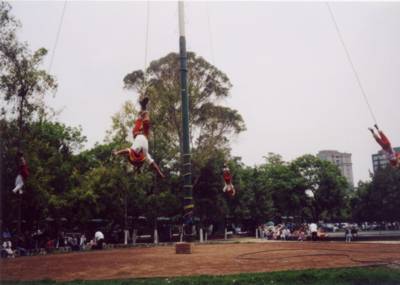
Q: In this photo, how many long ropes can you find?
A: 4